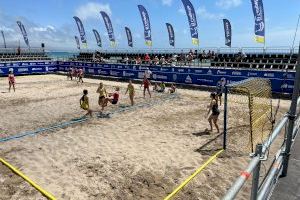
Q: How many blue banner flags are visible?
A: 12